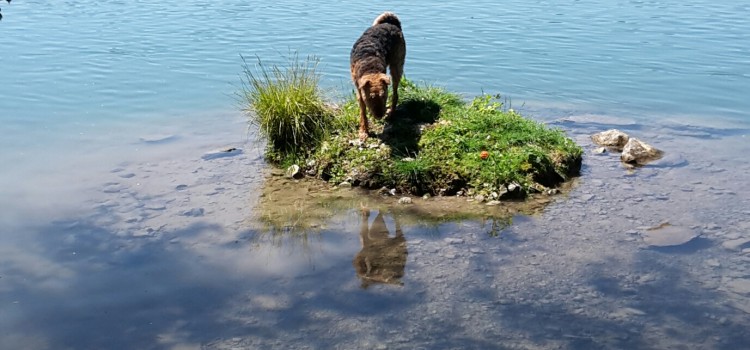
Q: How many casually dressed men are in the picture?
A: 0